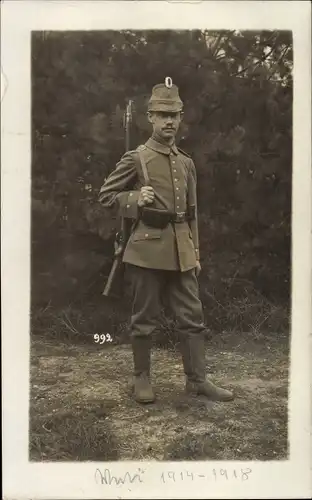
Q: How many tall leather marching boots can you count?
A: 2